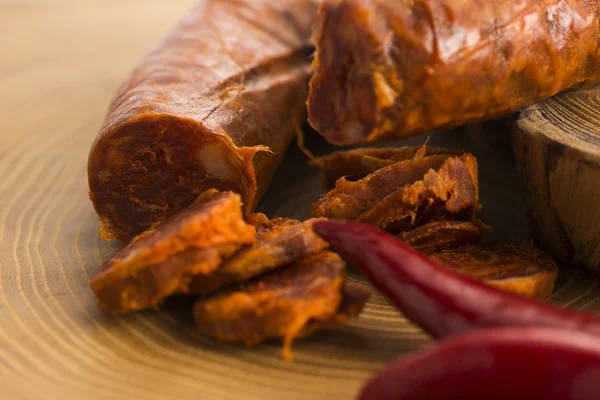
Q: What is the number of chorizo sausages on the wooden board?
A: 2